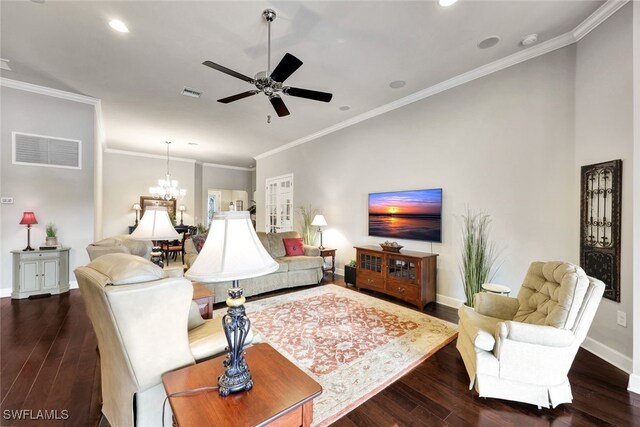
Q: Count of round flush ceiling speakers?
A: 3